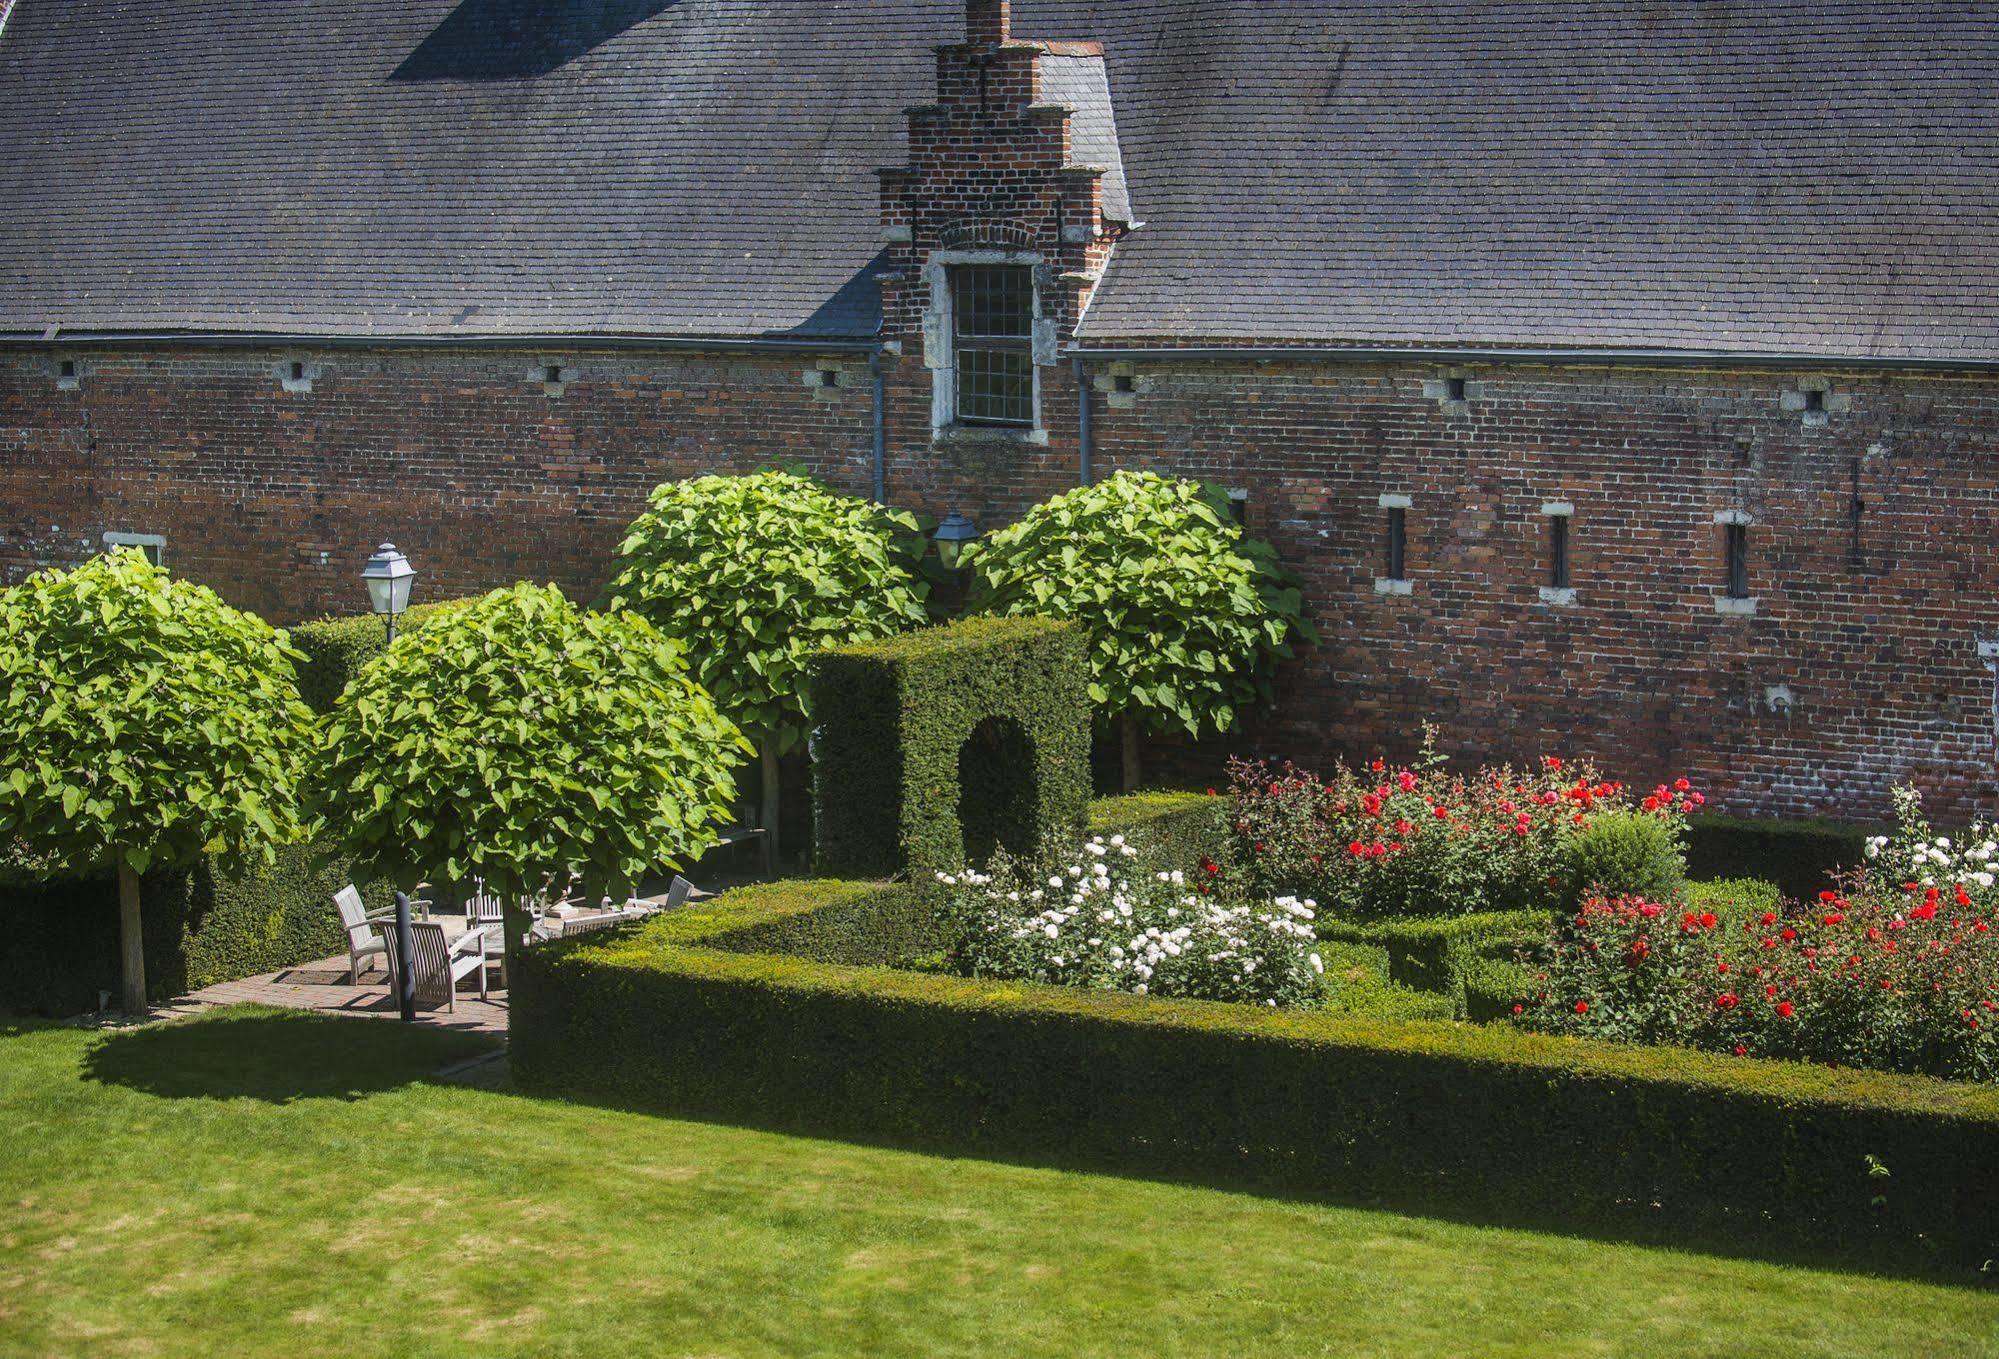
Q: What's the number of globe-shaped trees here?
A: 4